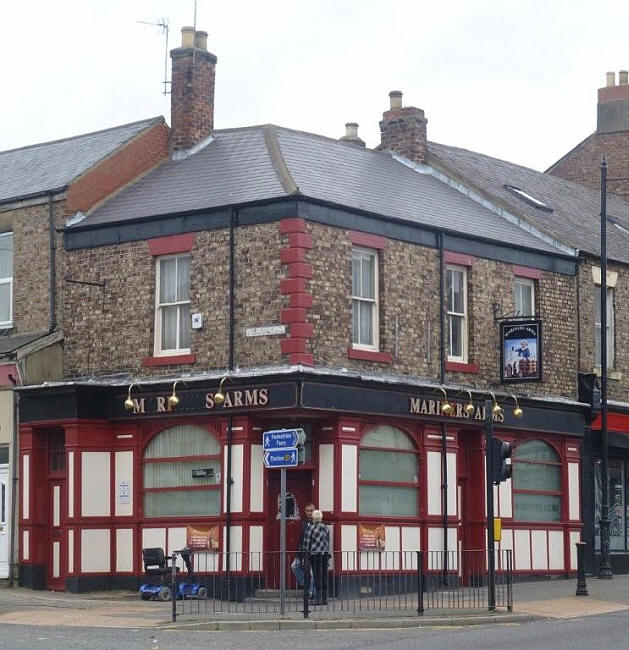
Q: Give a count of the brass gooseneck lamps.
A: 7